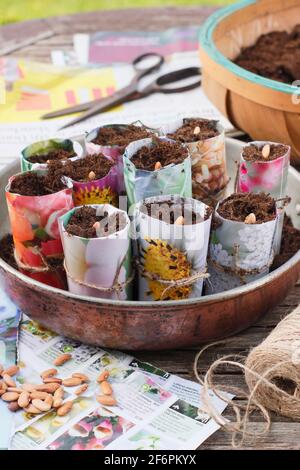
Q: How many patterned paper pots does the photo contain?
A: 10